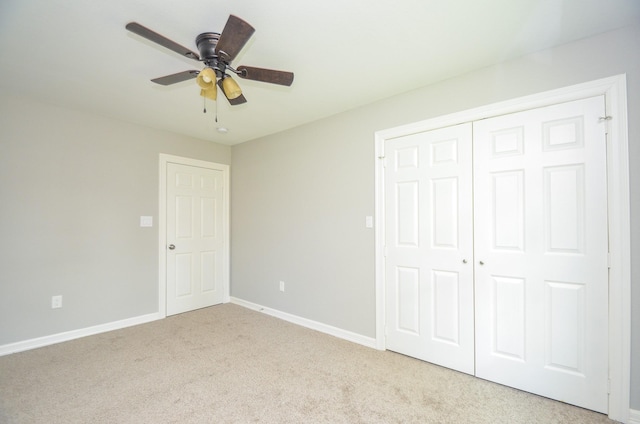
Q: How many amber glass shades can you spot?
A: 3